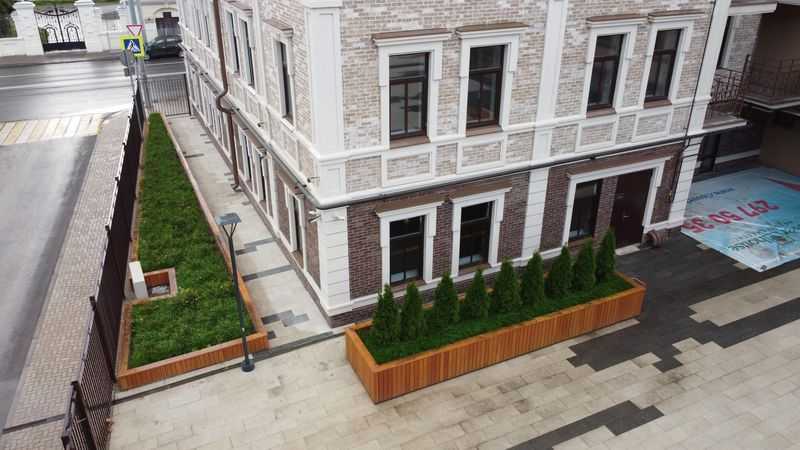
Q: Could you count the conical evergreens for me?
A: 9